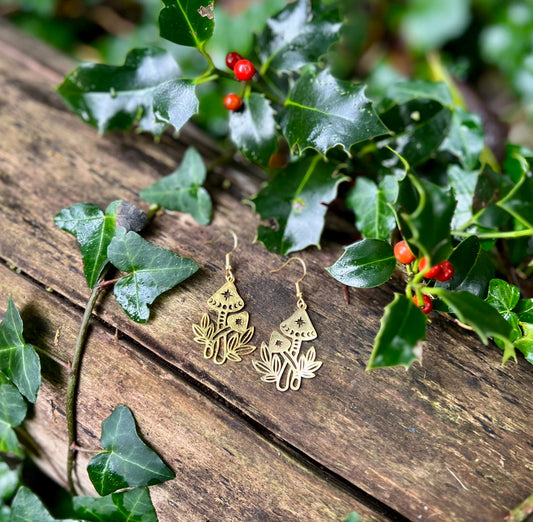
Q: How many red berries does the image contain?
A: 7